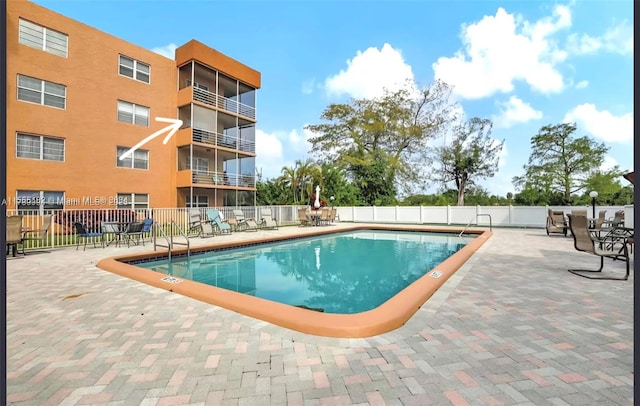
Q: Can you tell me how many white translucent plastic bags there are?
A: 0